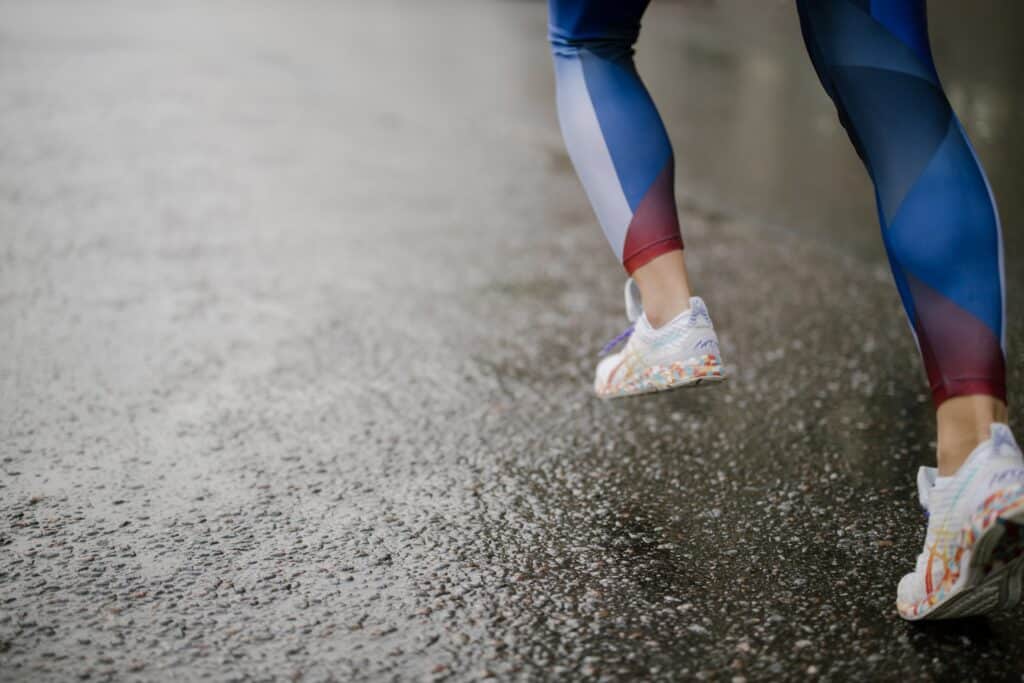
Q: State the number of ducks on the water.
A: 0